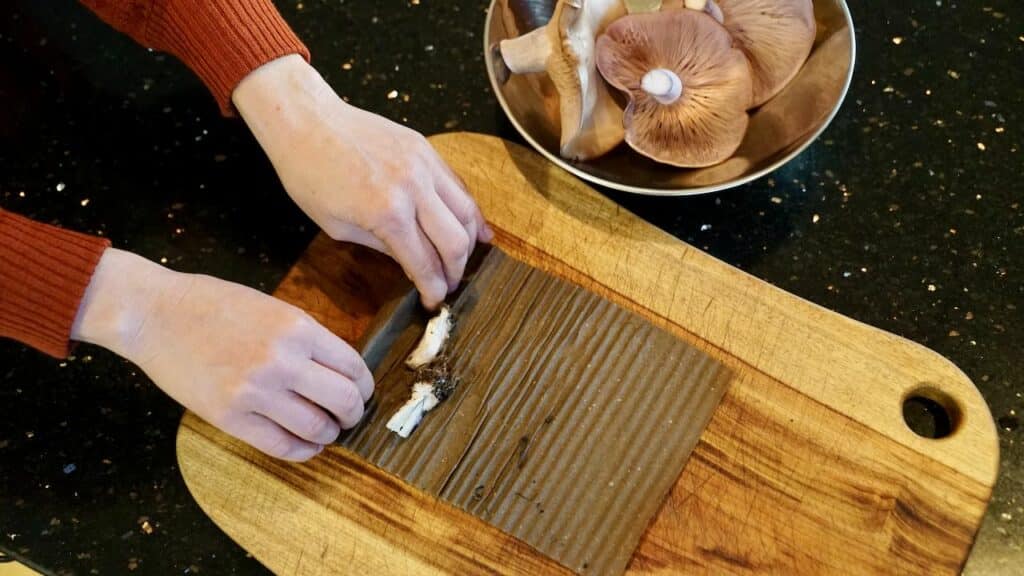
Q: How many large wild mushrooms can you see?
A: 3